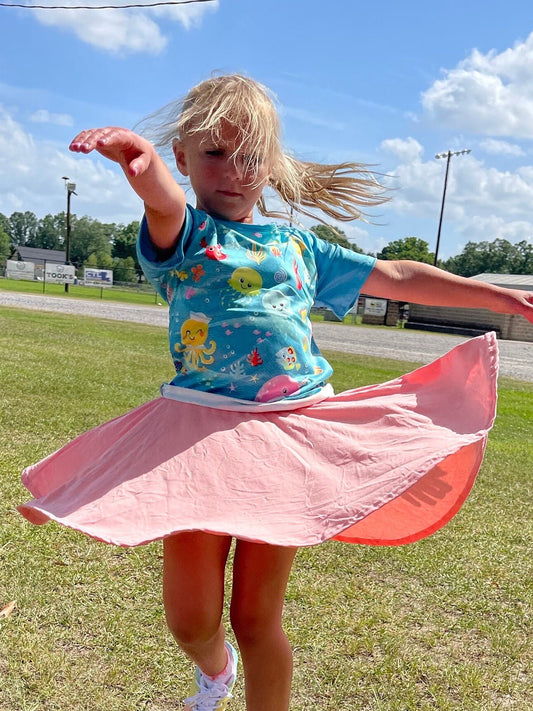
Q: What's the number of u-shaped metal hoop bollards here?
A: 0